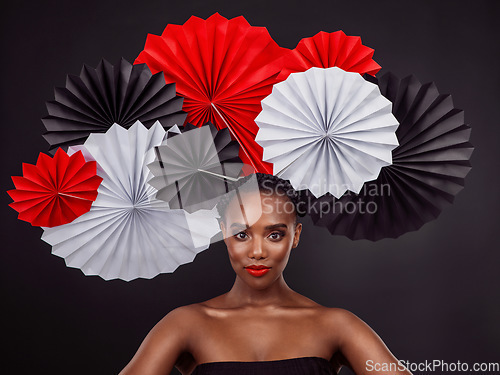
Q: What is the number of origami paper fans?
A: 8